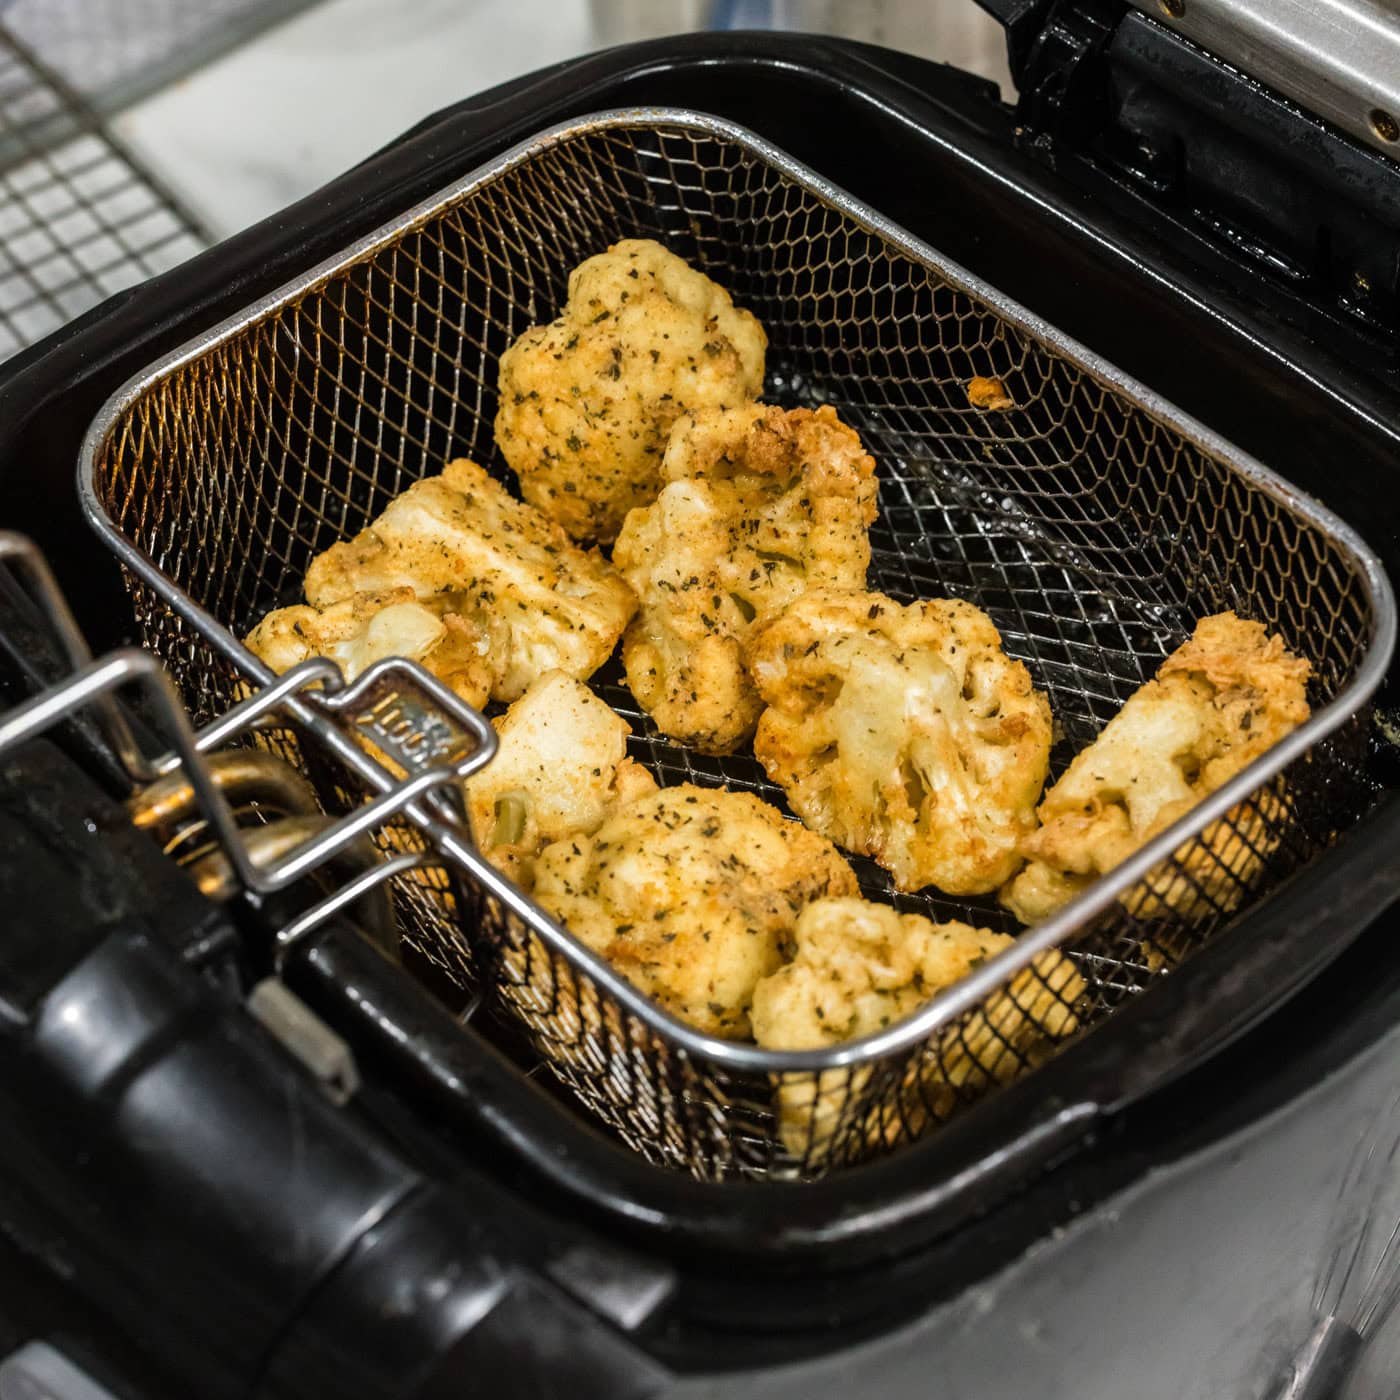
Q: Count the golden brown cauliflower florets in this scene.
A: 9